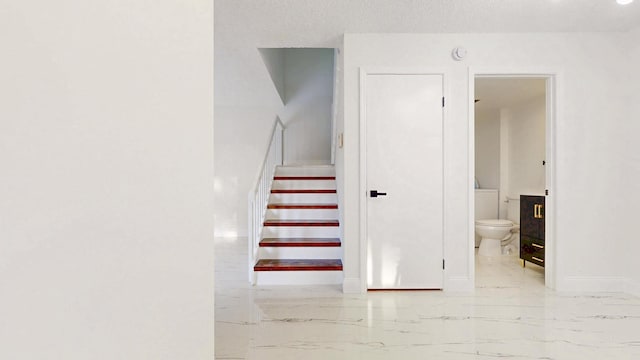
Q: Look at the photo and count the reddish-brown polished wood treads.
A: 6